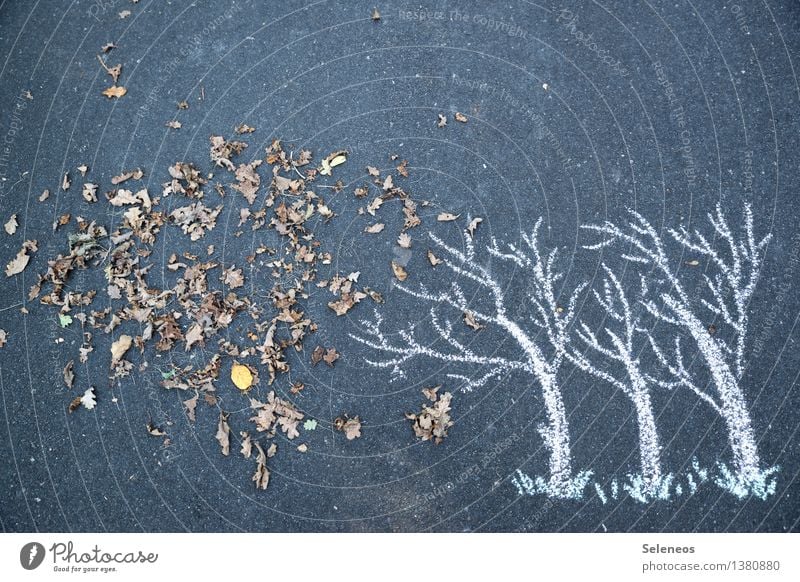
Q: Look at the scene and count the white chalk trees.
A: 3